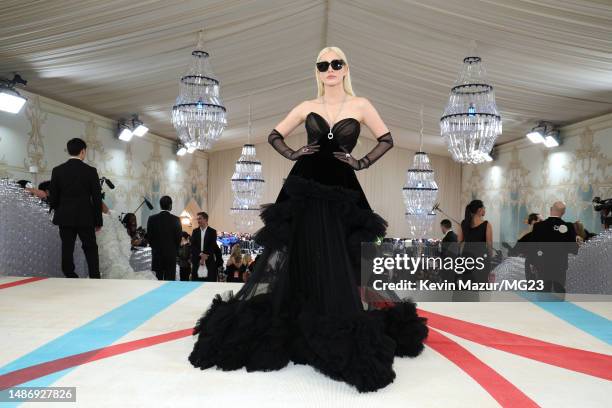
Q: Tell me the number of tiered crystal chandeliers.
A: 4